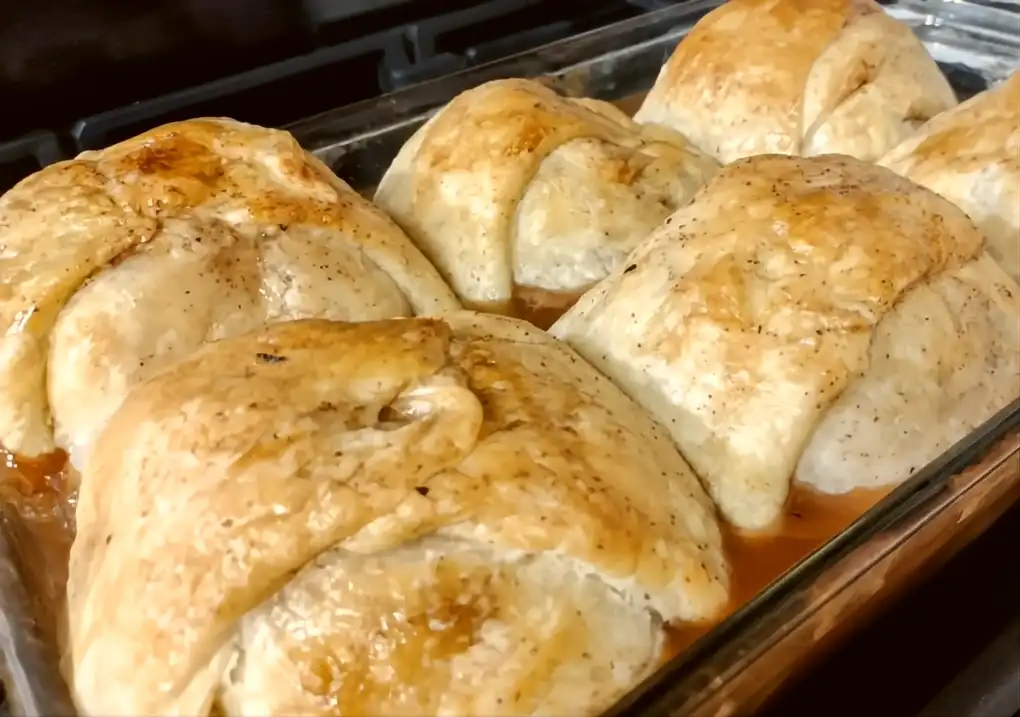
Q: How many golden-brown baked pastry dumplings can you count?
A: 6